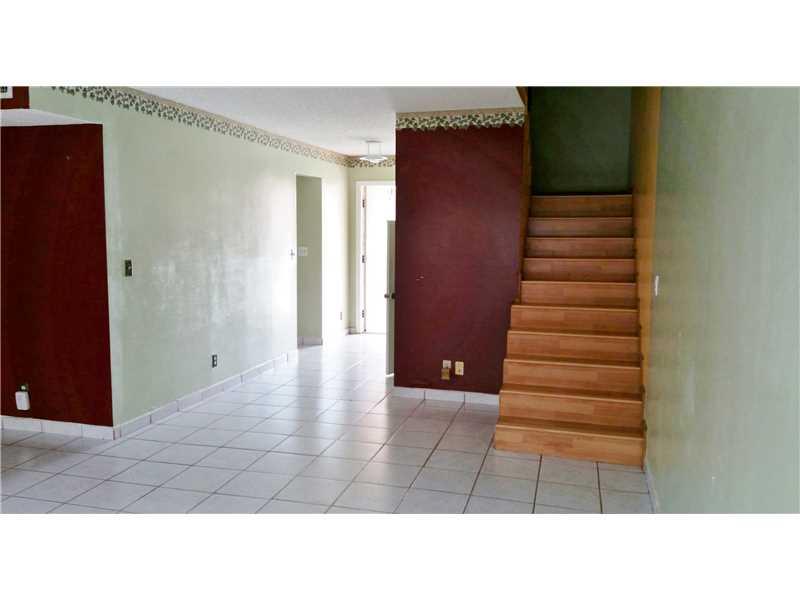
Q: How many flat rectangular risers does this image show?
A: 10